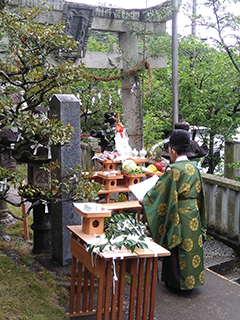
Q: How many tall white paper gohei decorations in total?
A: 1